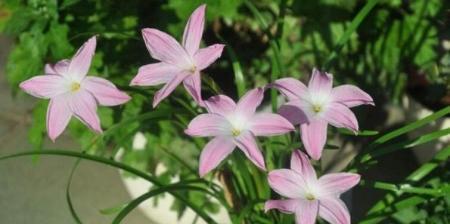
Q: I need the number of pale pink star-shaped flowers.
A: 5